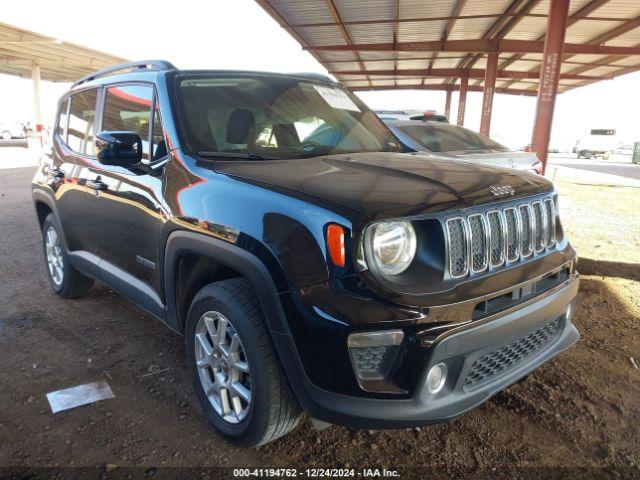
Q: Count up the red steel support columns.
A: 4